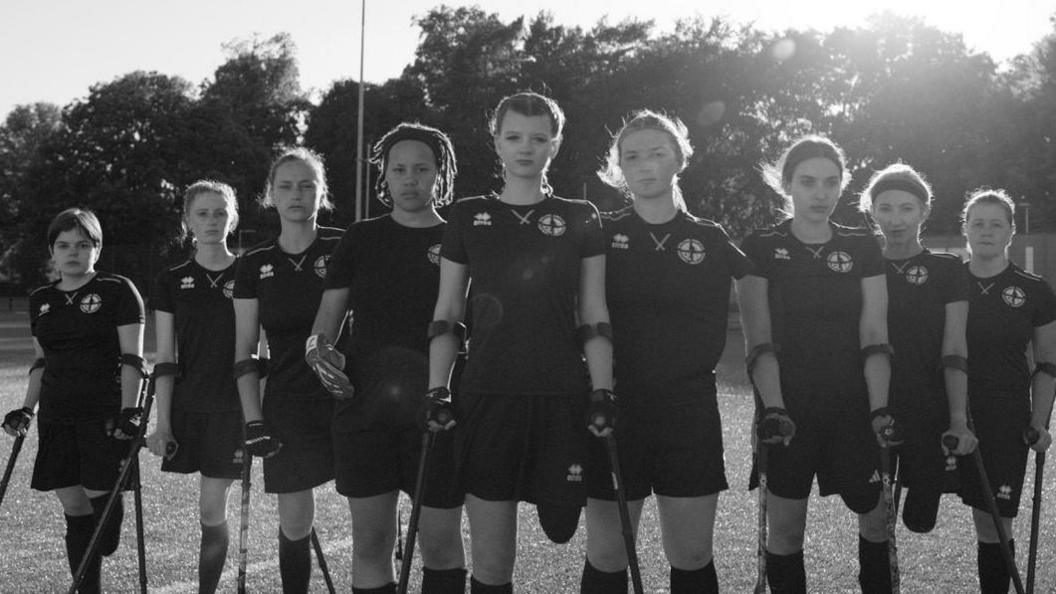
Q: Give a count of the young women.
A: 9